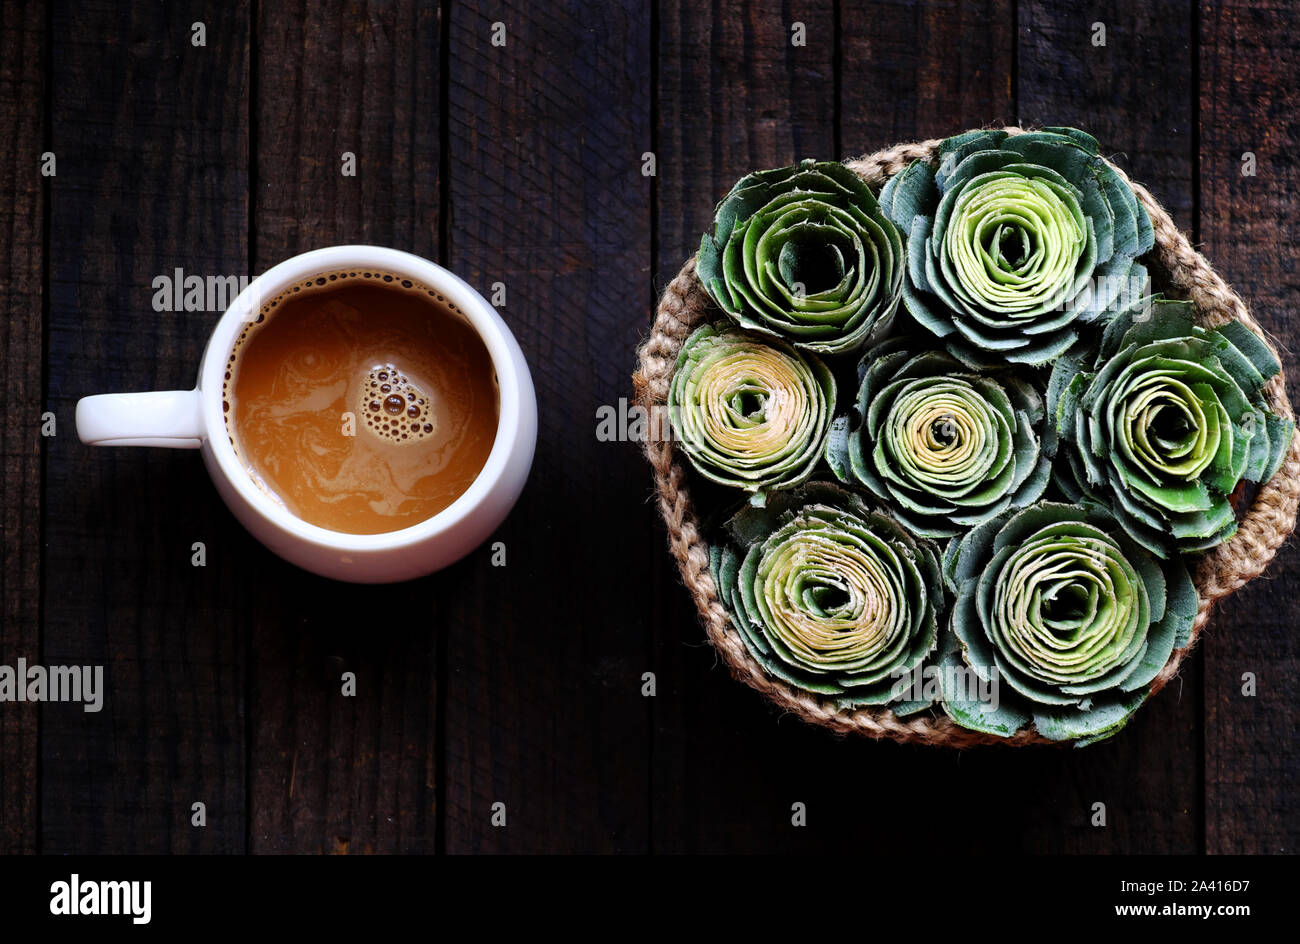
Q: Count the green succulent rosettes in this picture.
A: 7